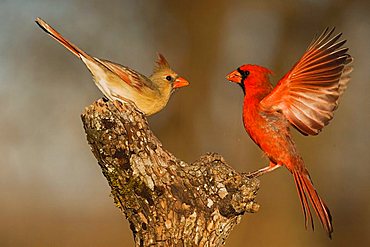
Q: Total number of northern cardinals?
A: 2